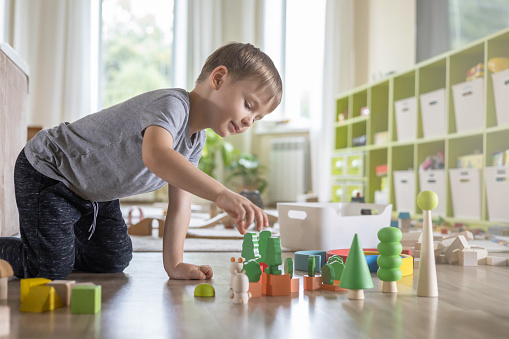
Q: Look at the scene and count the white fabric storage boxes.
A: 8